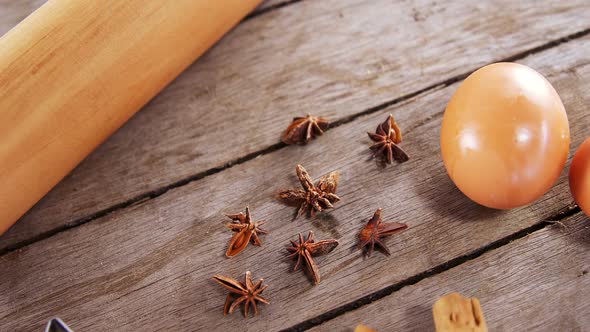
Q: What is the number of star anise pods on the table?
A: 7